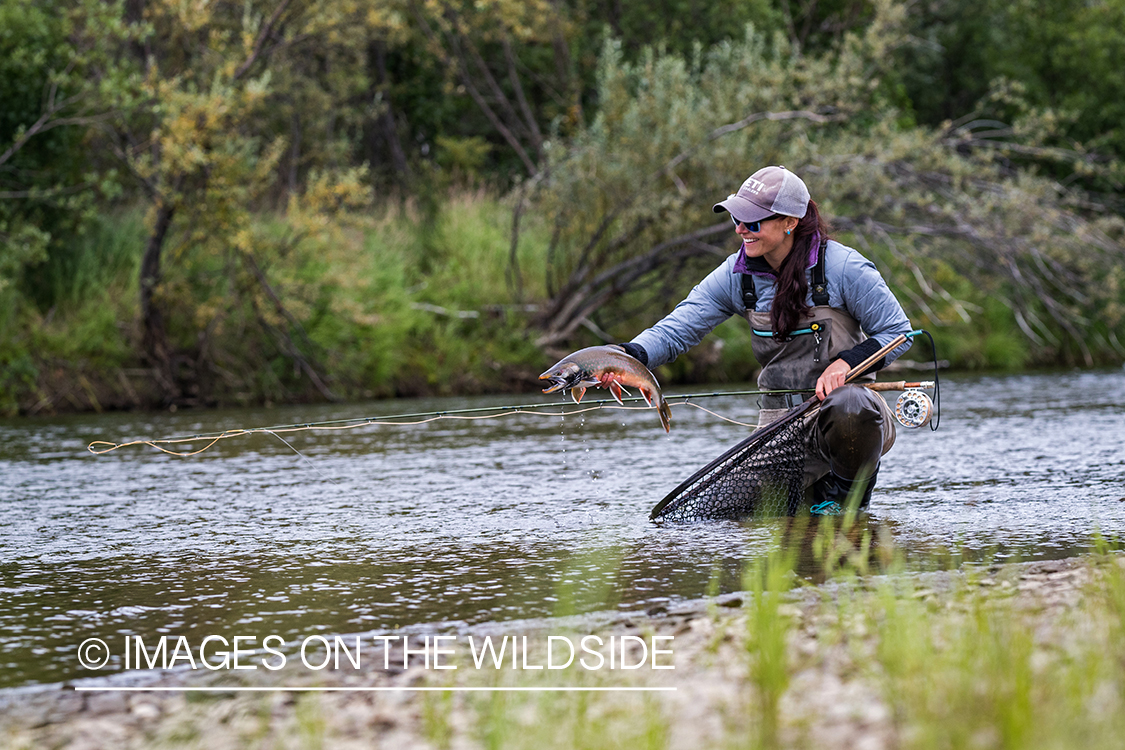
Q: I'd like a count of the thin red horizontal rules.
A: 0